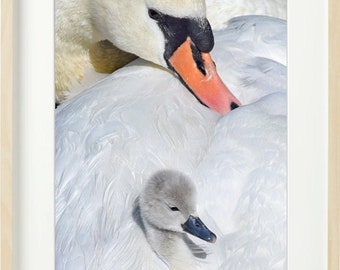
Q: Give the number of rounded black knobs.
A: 1